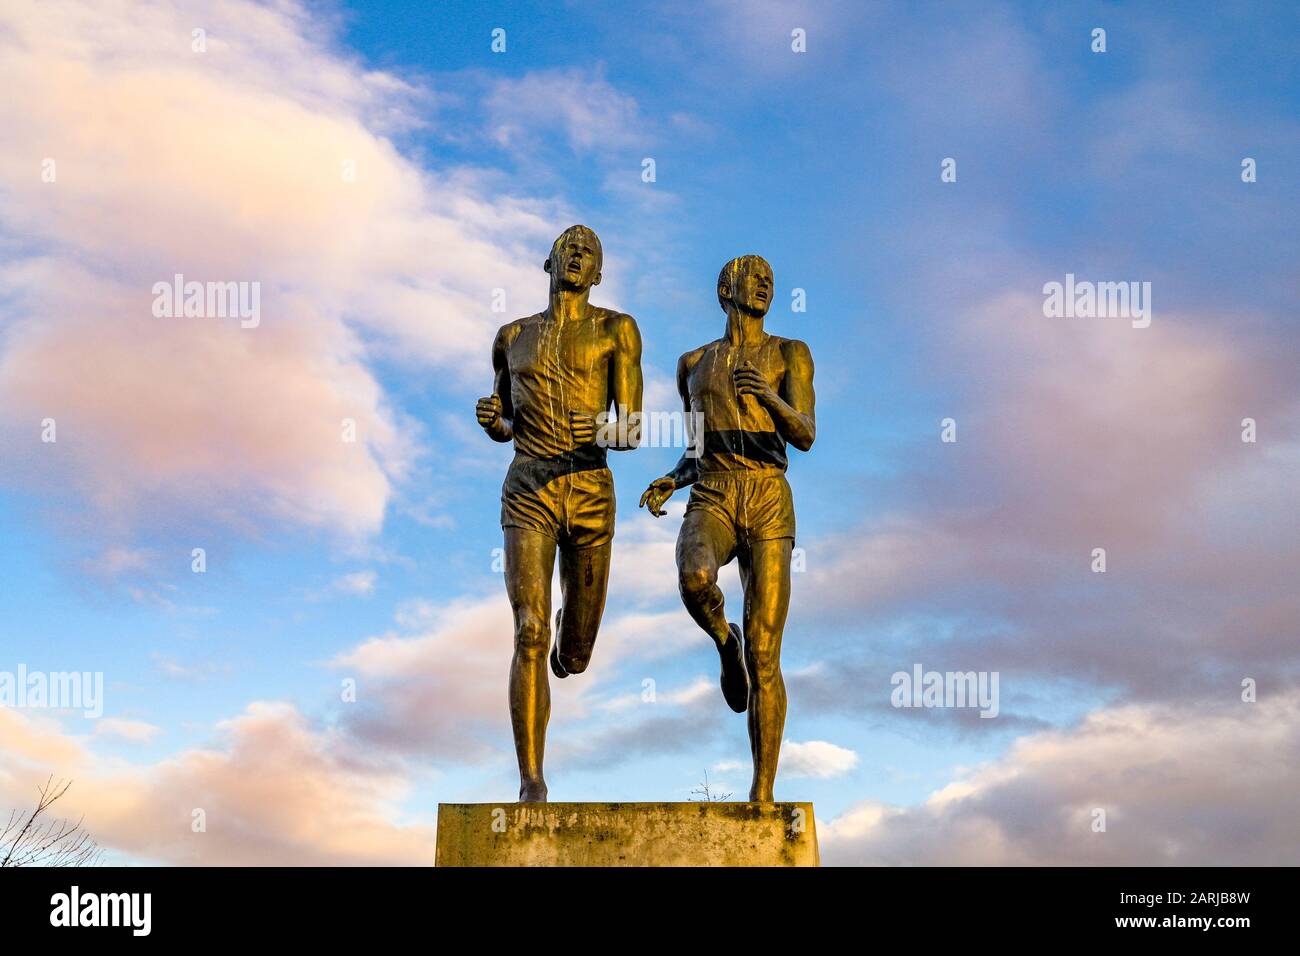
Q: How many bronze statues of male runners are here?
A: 2